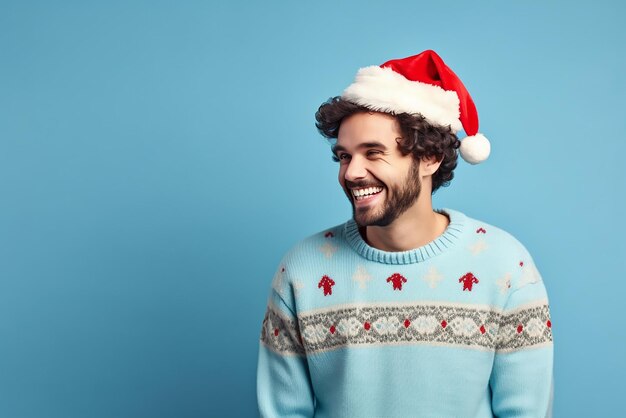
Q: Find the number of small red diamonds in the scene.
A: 8